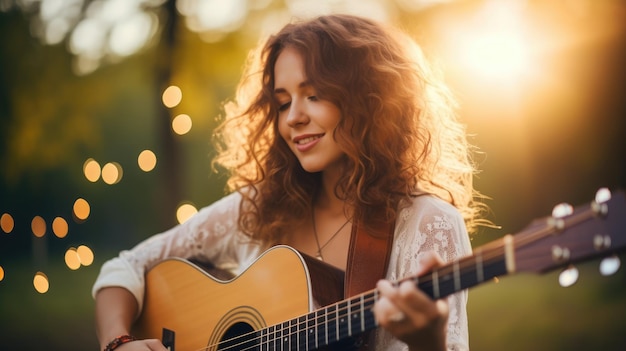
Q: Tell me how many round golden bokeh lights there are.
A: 14